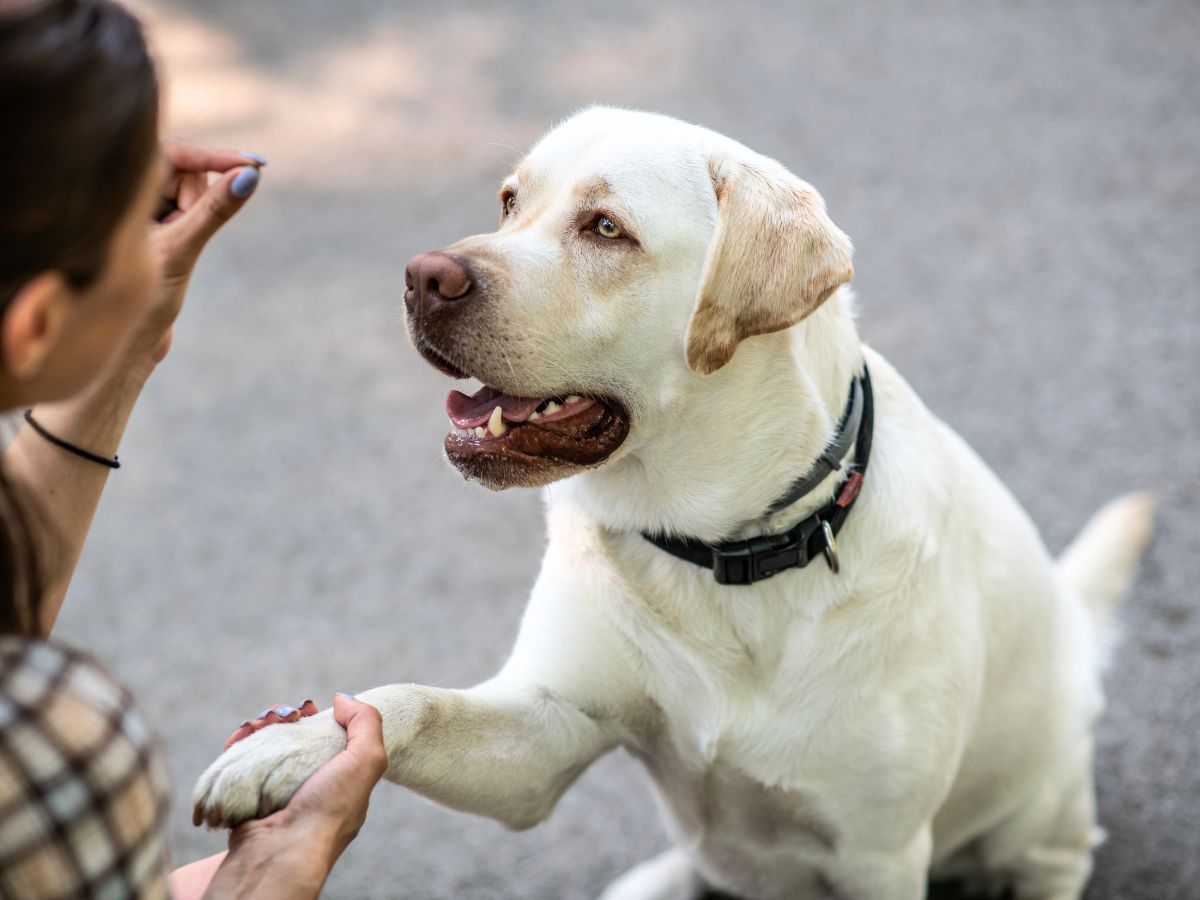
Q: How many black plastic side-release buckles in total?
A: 1